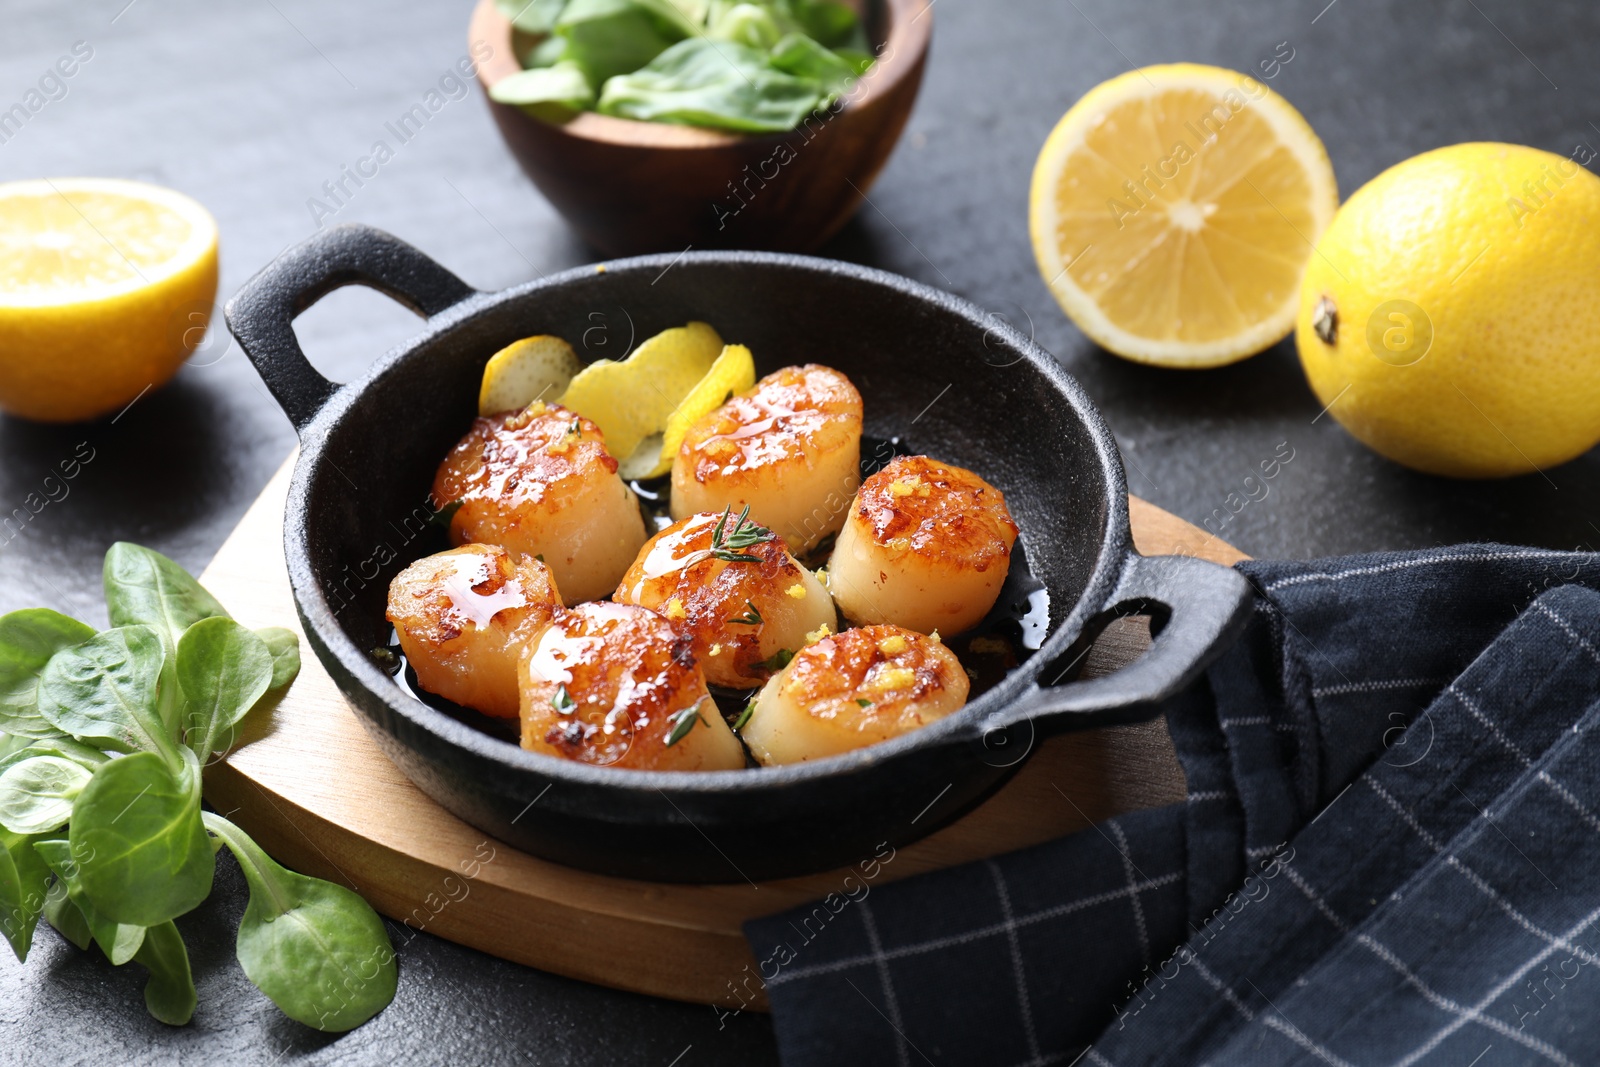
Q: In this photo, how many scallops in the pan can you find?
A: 7